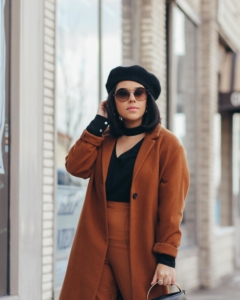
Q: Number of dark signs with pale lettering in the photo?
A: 1